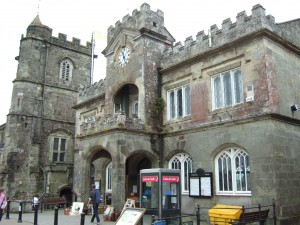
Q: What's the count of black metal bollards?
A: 5